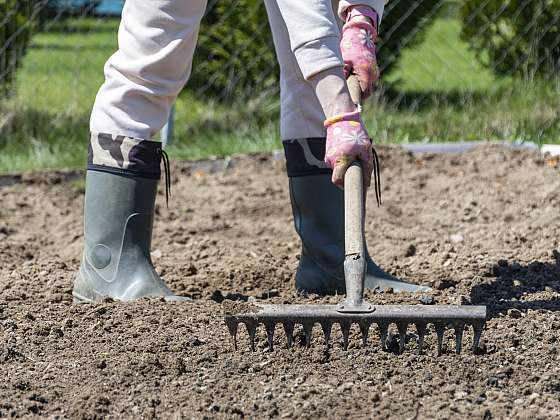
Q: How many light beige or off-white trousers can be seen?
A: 1